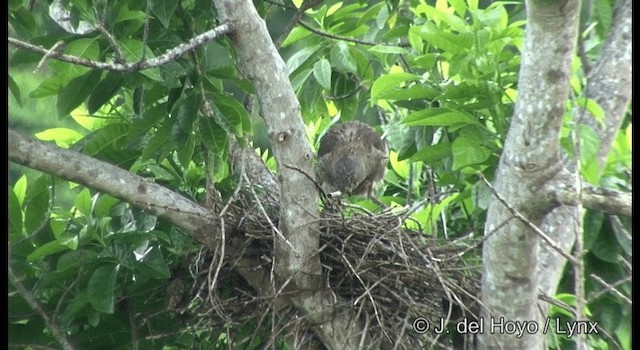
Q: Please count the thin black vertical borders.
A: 2